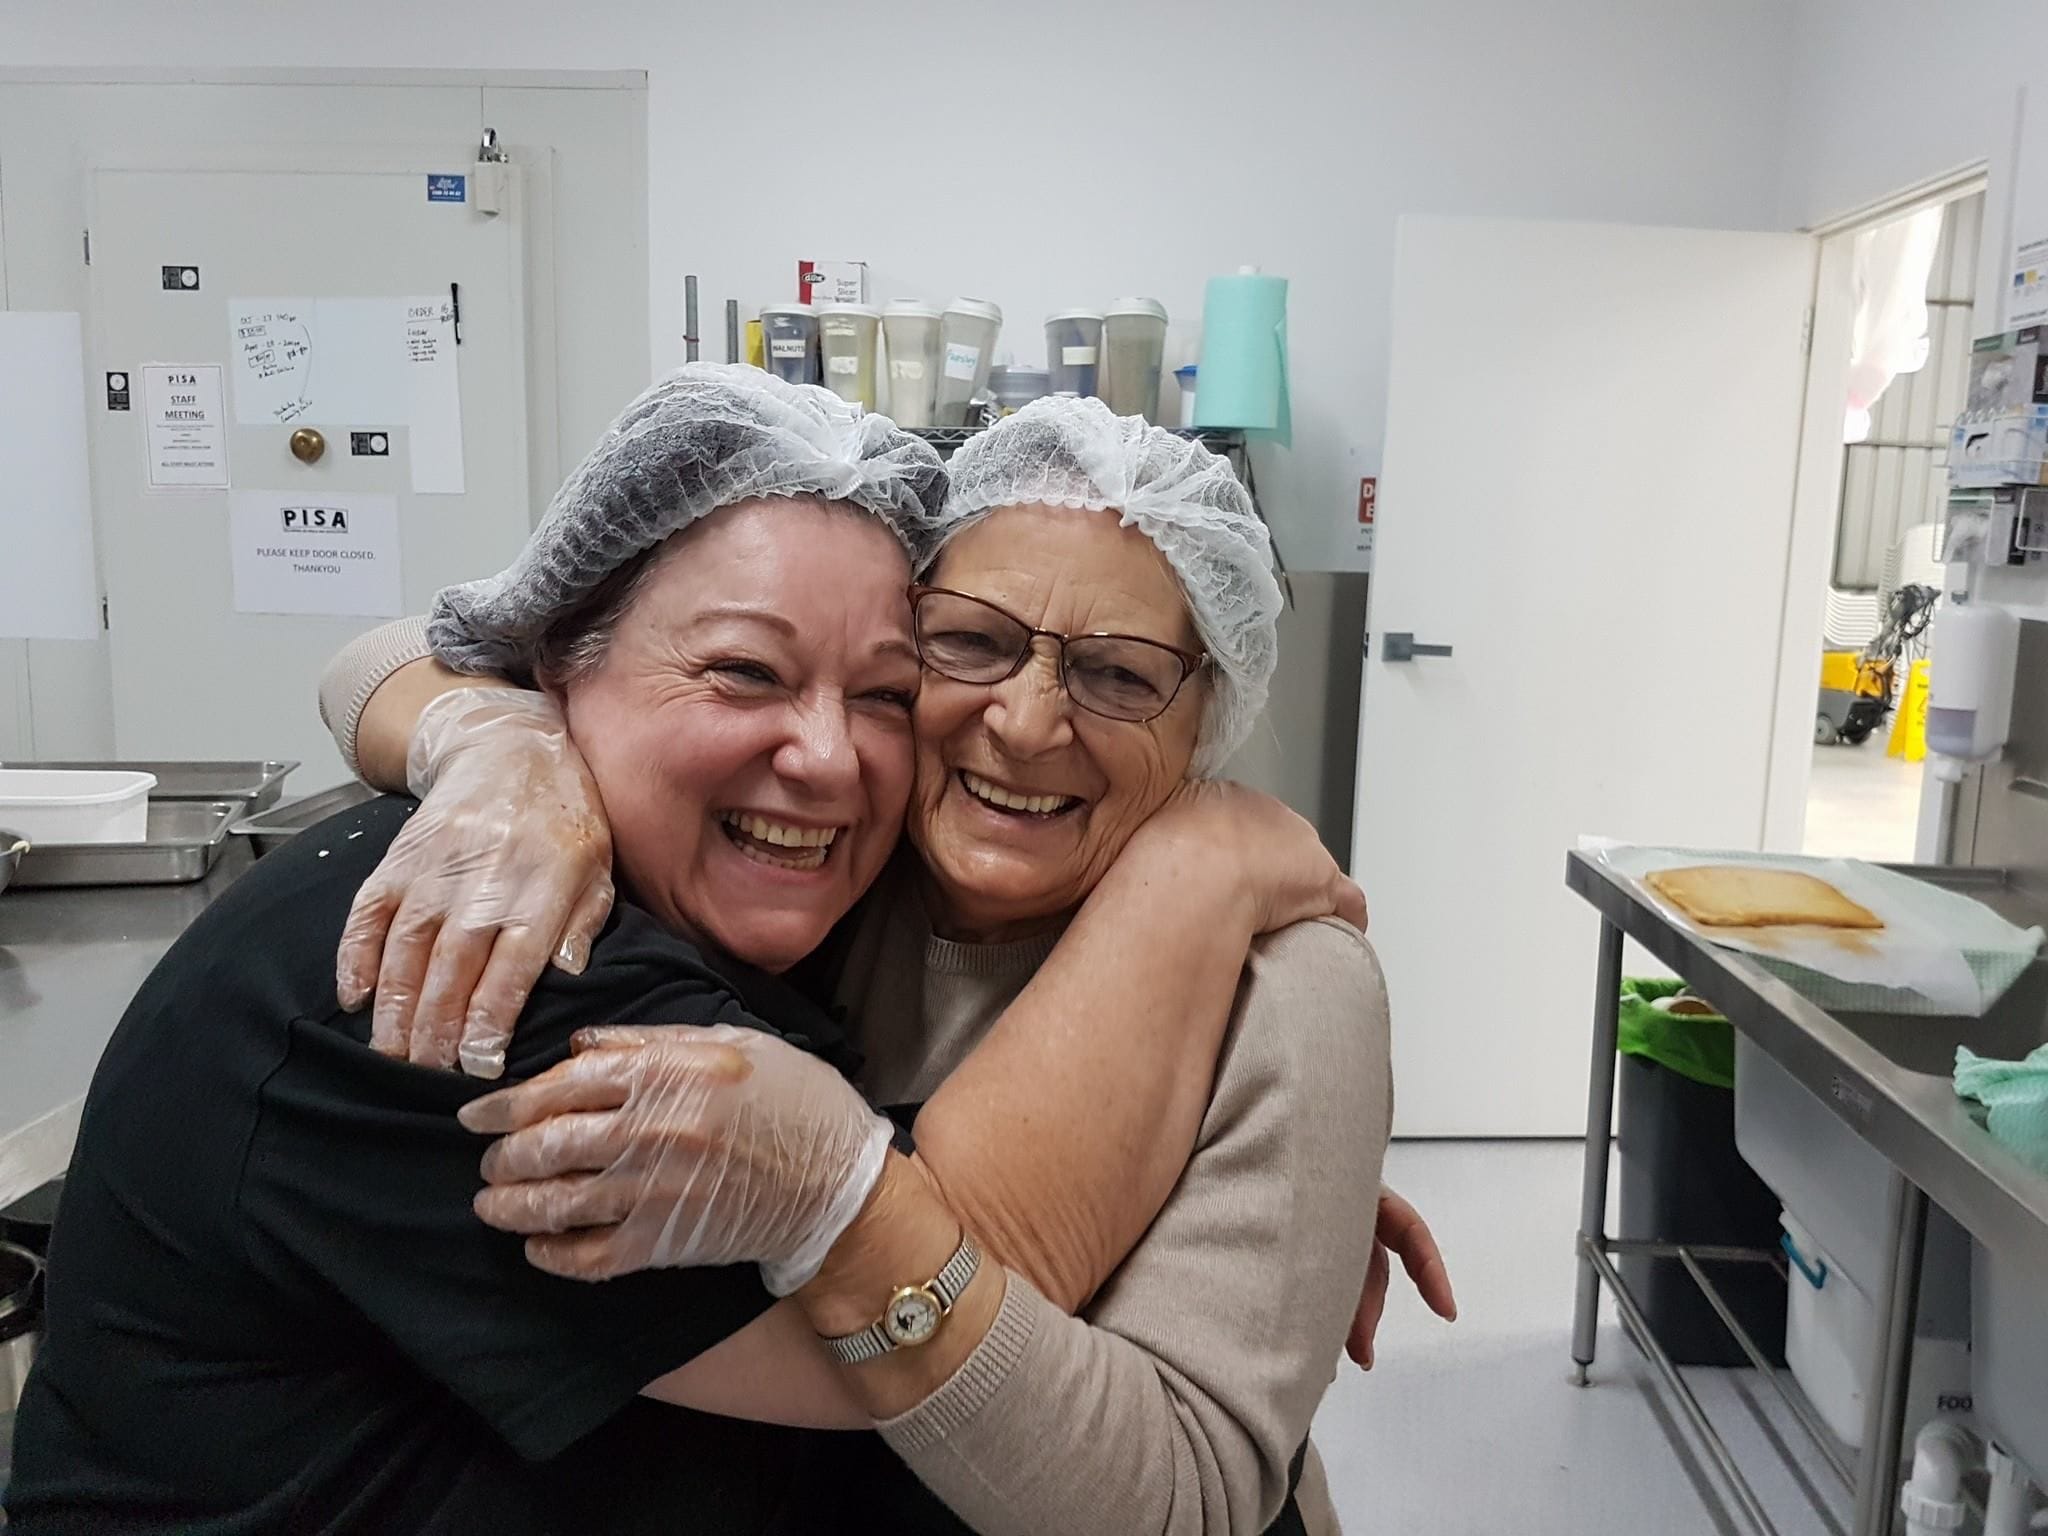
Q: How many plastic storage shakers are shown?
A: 6